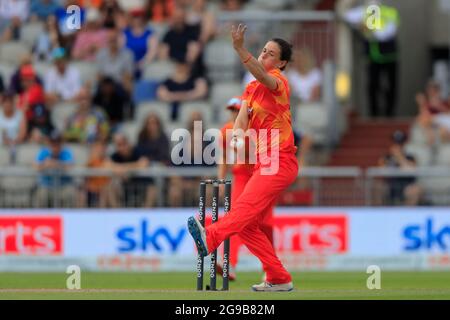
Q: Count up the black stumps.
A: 3